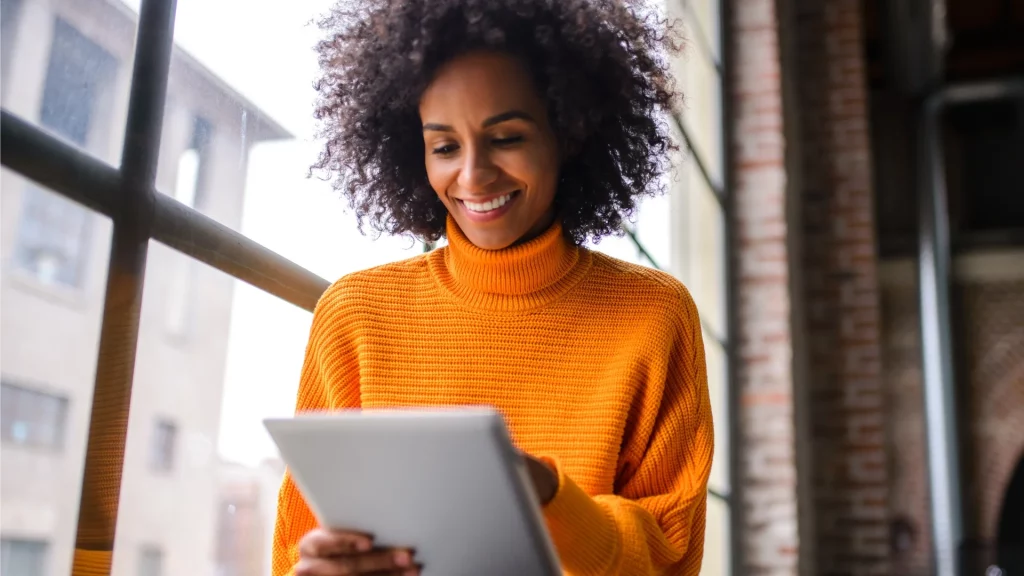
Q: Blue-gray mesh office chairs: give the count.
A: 0